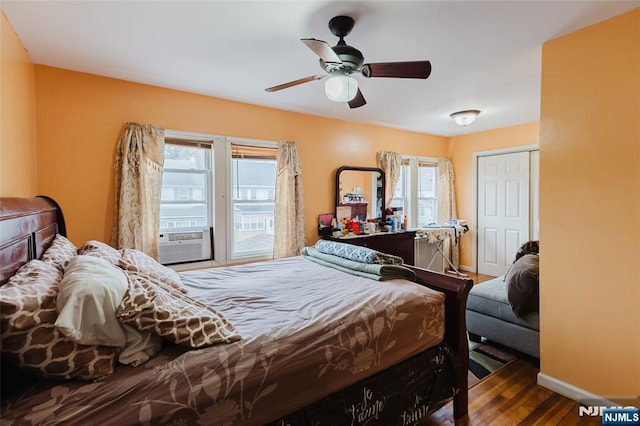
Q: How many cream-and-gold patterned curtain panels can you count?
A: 4